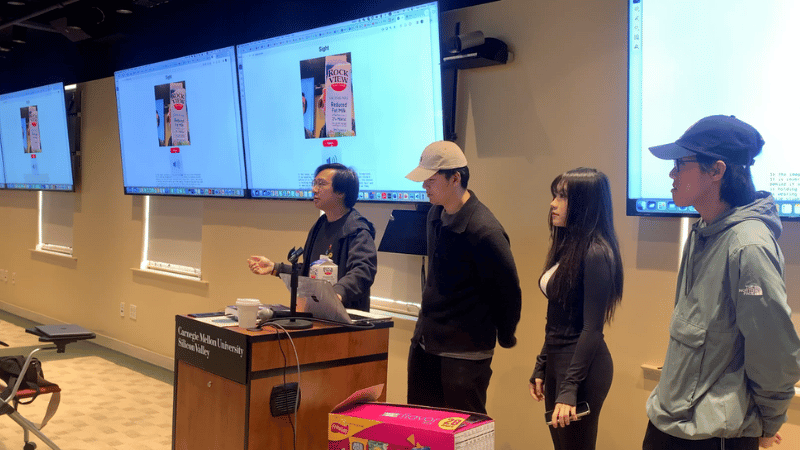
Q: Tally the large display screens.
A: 4